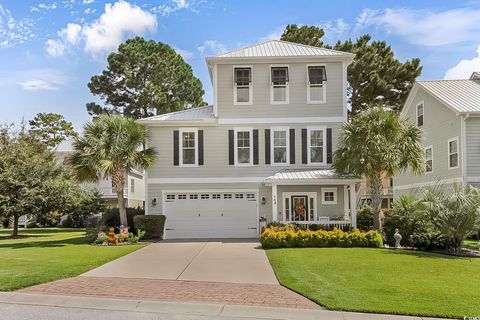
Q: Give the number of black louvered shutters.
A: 8